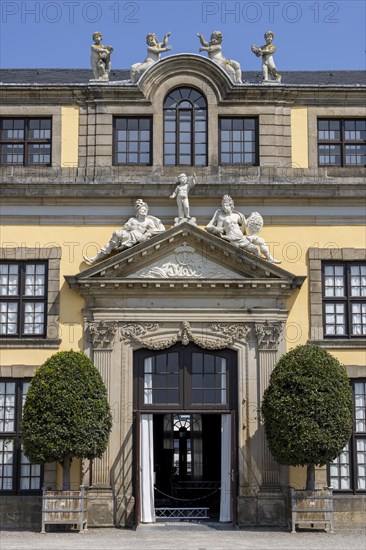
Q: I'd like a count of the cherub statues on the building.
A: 5